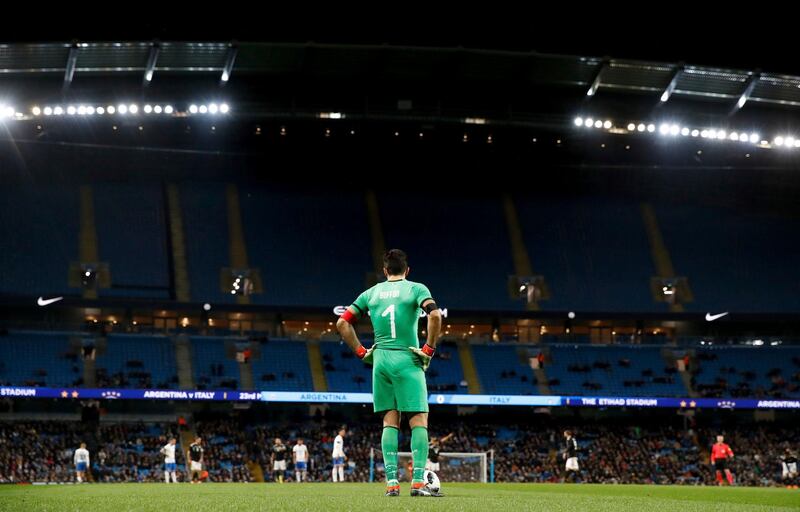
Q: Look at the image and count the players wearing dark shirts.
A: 5